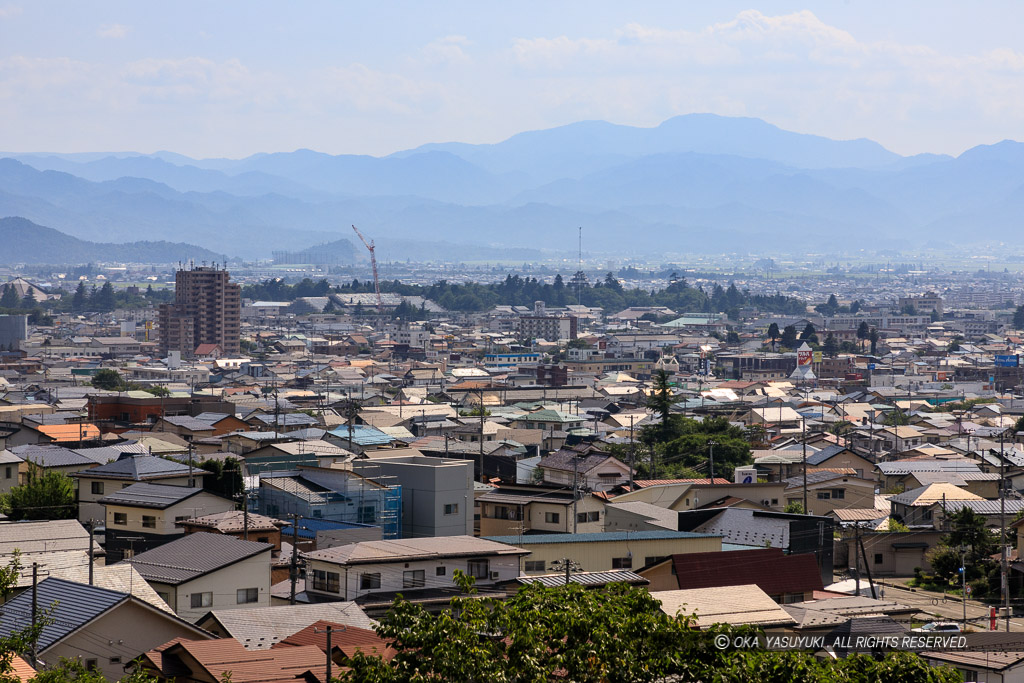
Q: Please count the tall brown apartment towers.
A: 1